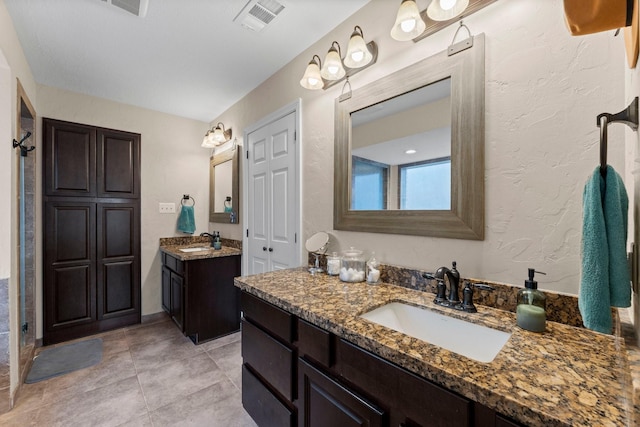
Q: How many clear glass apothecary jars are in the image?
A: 3